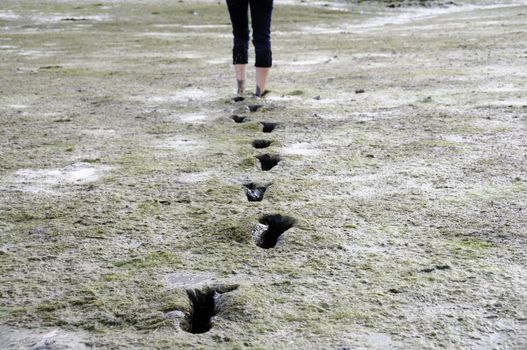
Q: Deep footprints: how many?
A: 9